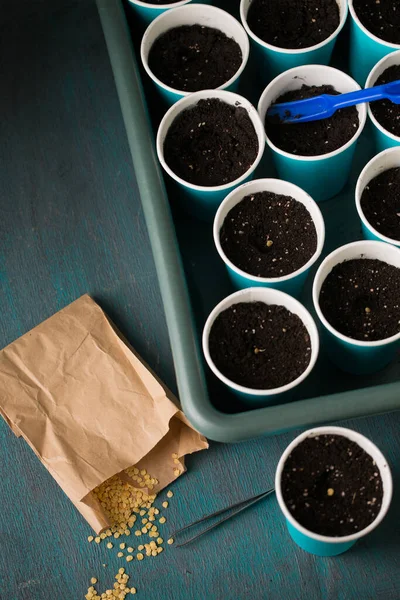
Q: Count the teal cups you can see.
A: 12